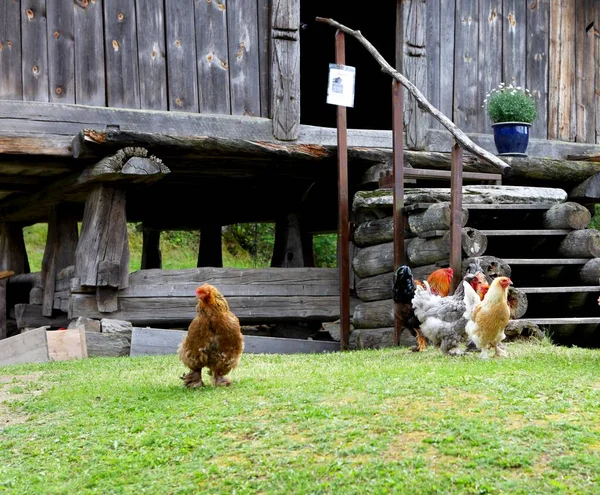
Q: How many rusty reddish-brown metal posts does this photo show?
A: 3